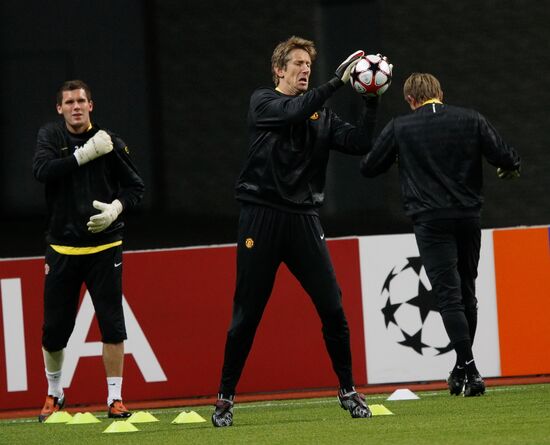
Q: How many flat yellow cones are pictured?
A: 6